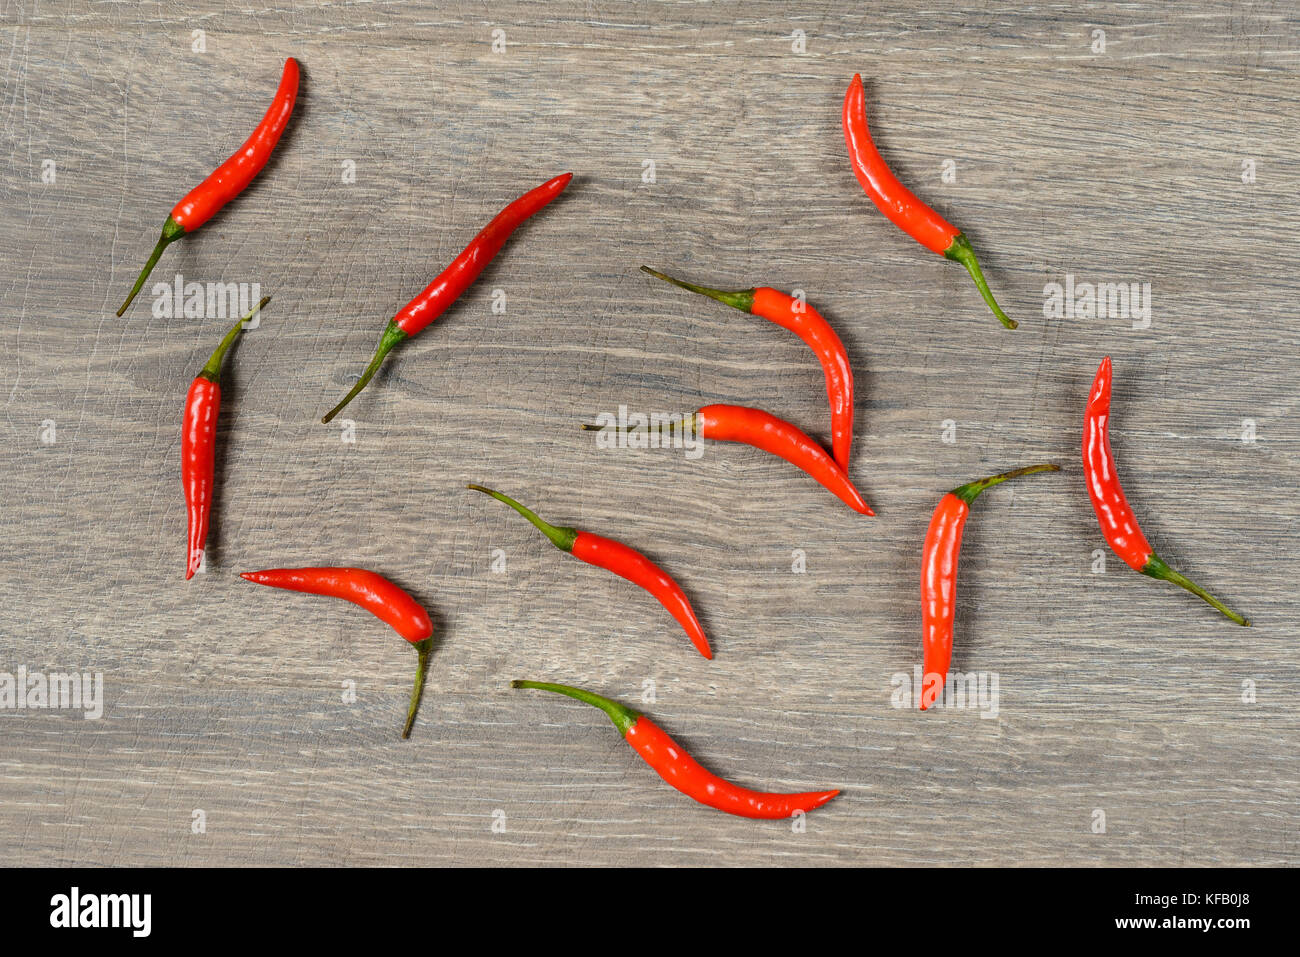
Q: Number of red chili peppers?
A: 11